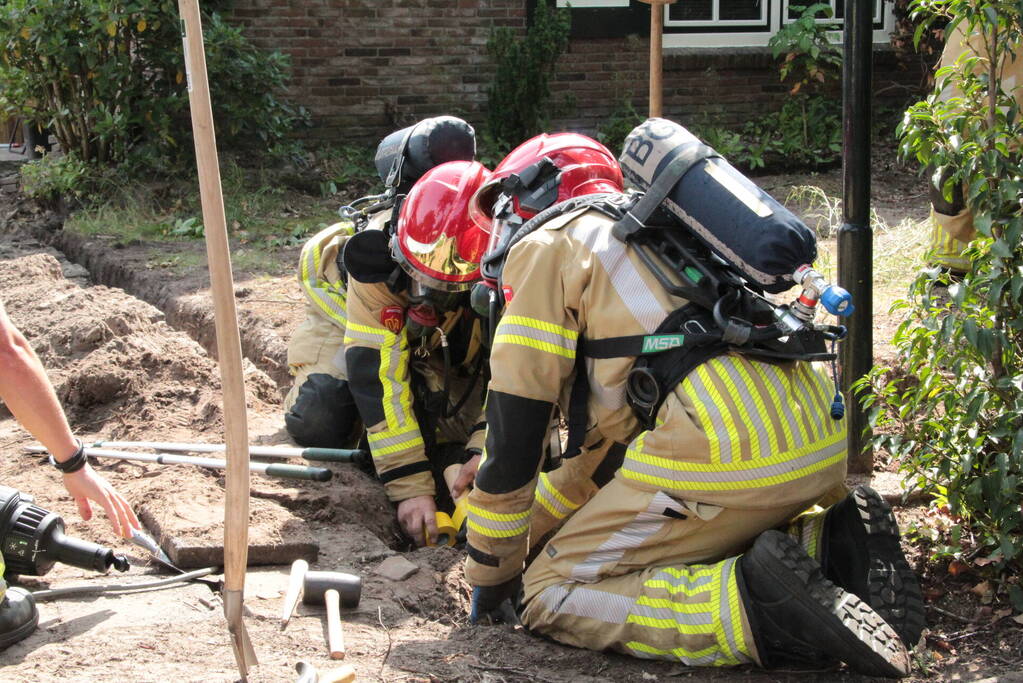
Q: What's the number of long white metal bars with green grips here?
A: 2